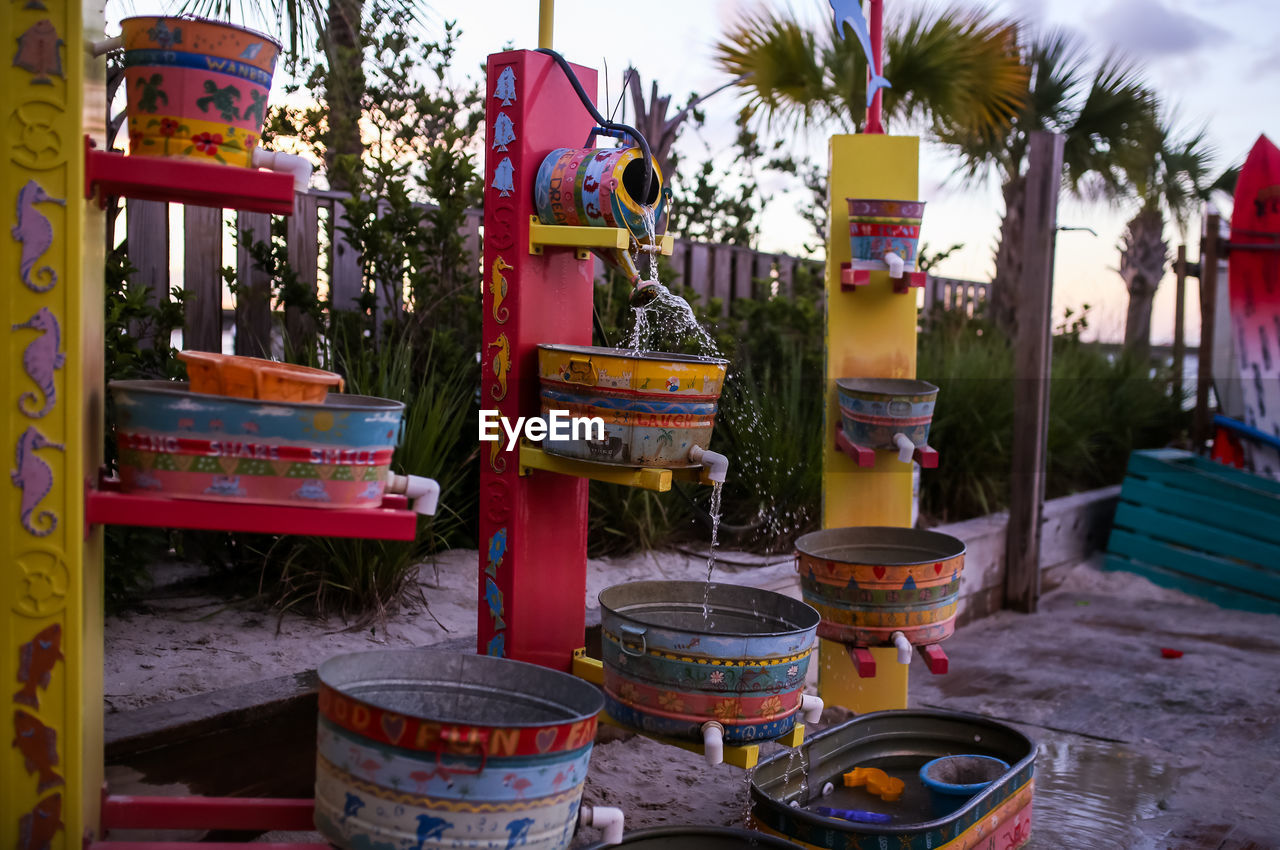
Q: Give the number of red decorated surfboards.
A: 1